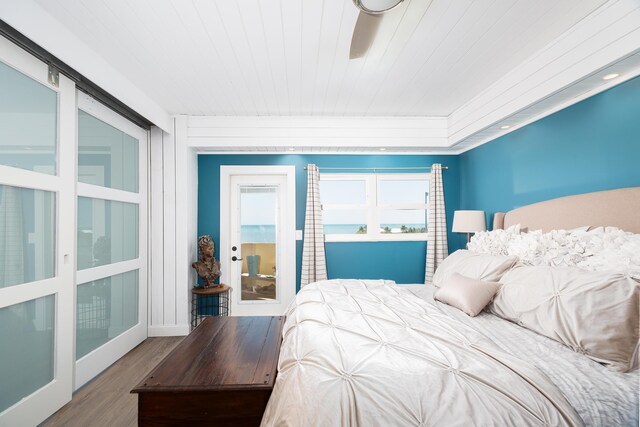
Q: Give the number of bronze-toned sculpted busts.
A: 1